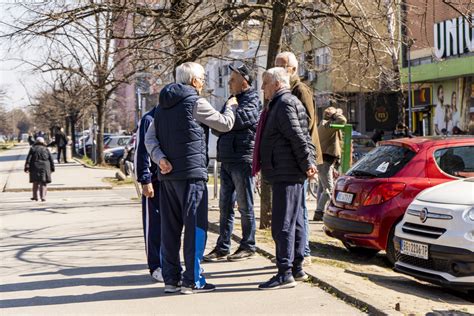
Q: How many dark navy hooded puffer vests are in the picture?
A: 1